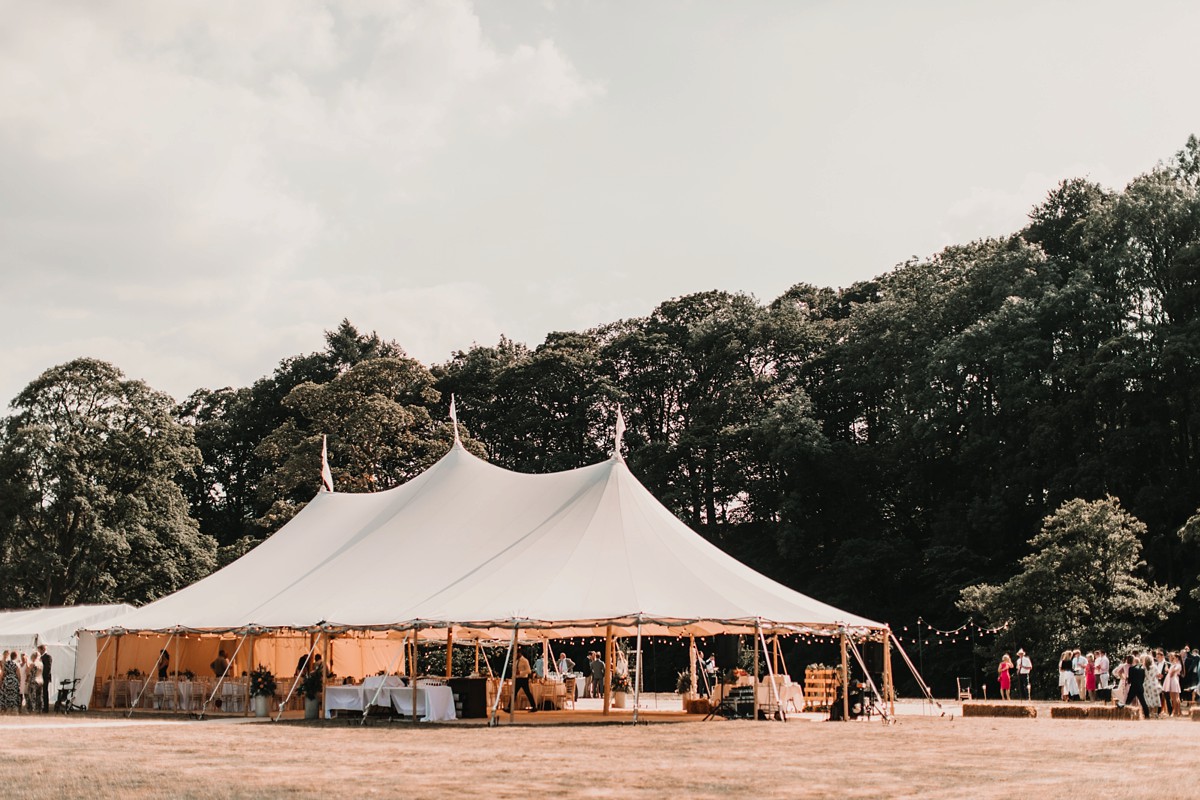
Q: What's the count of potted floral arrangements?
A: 4